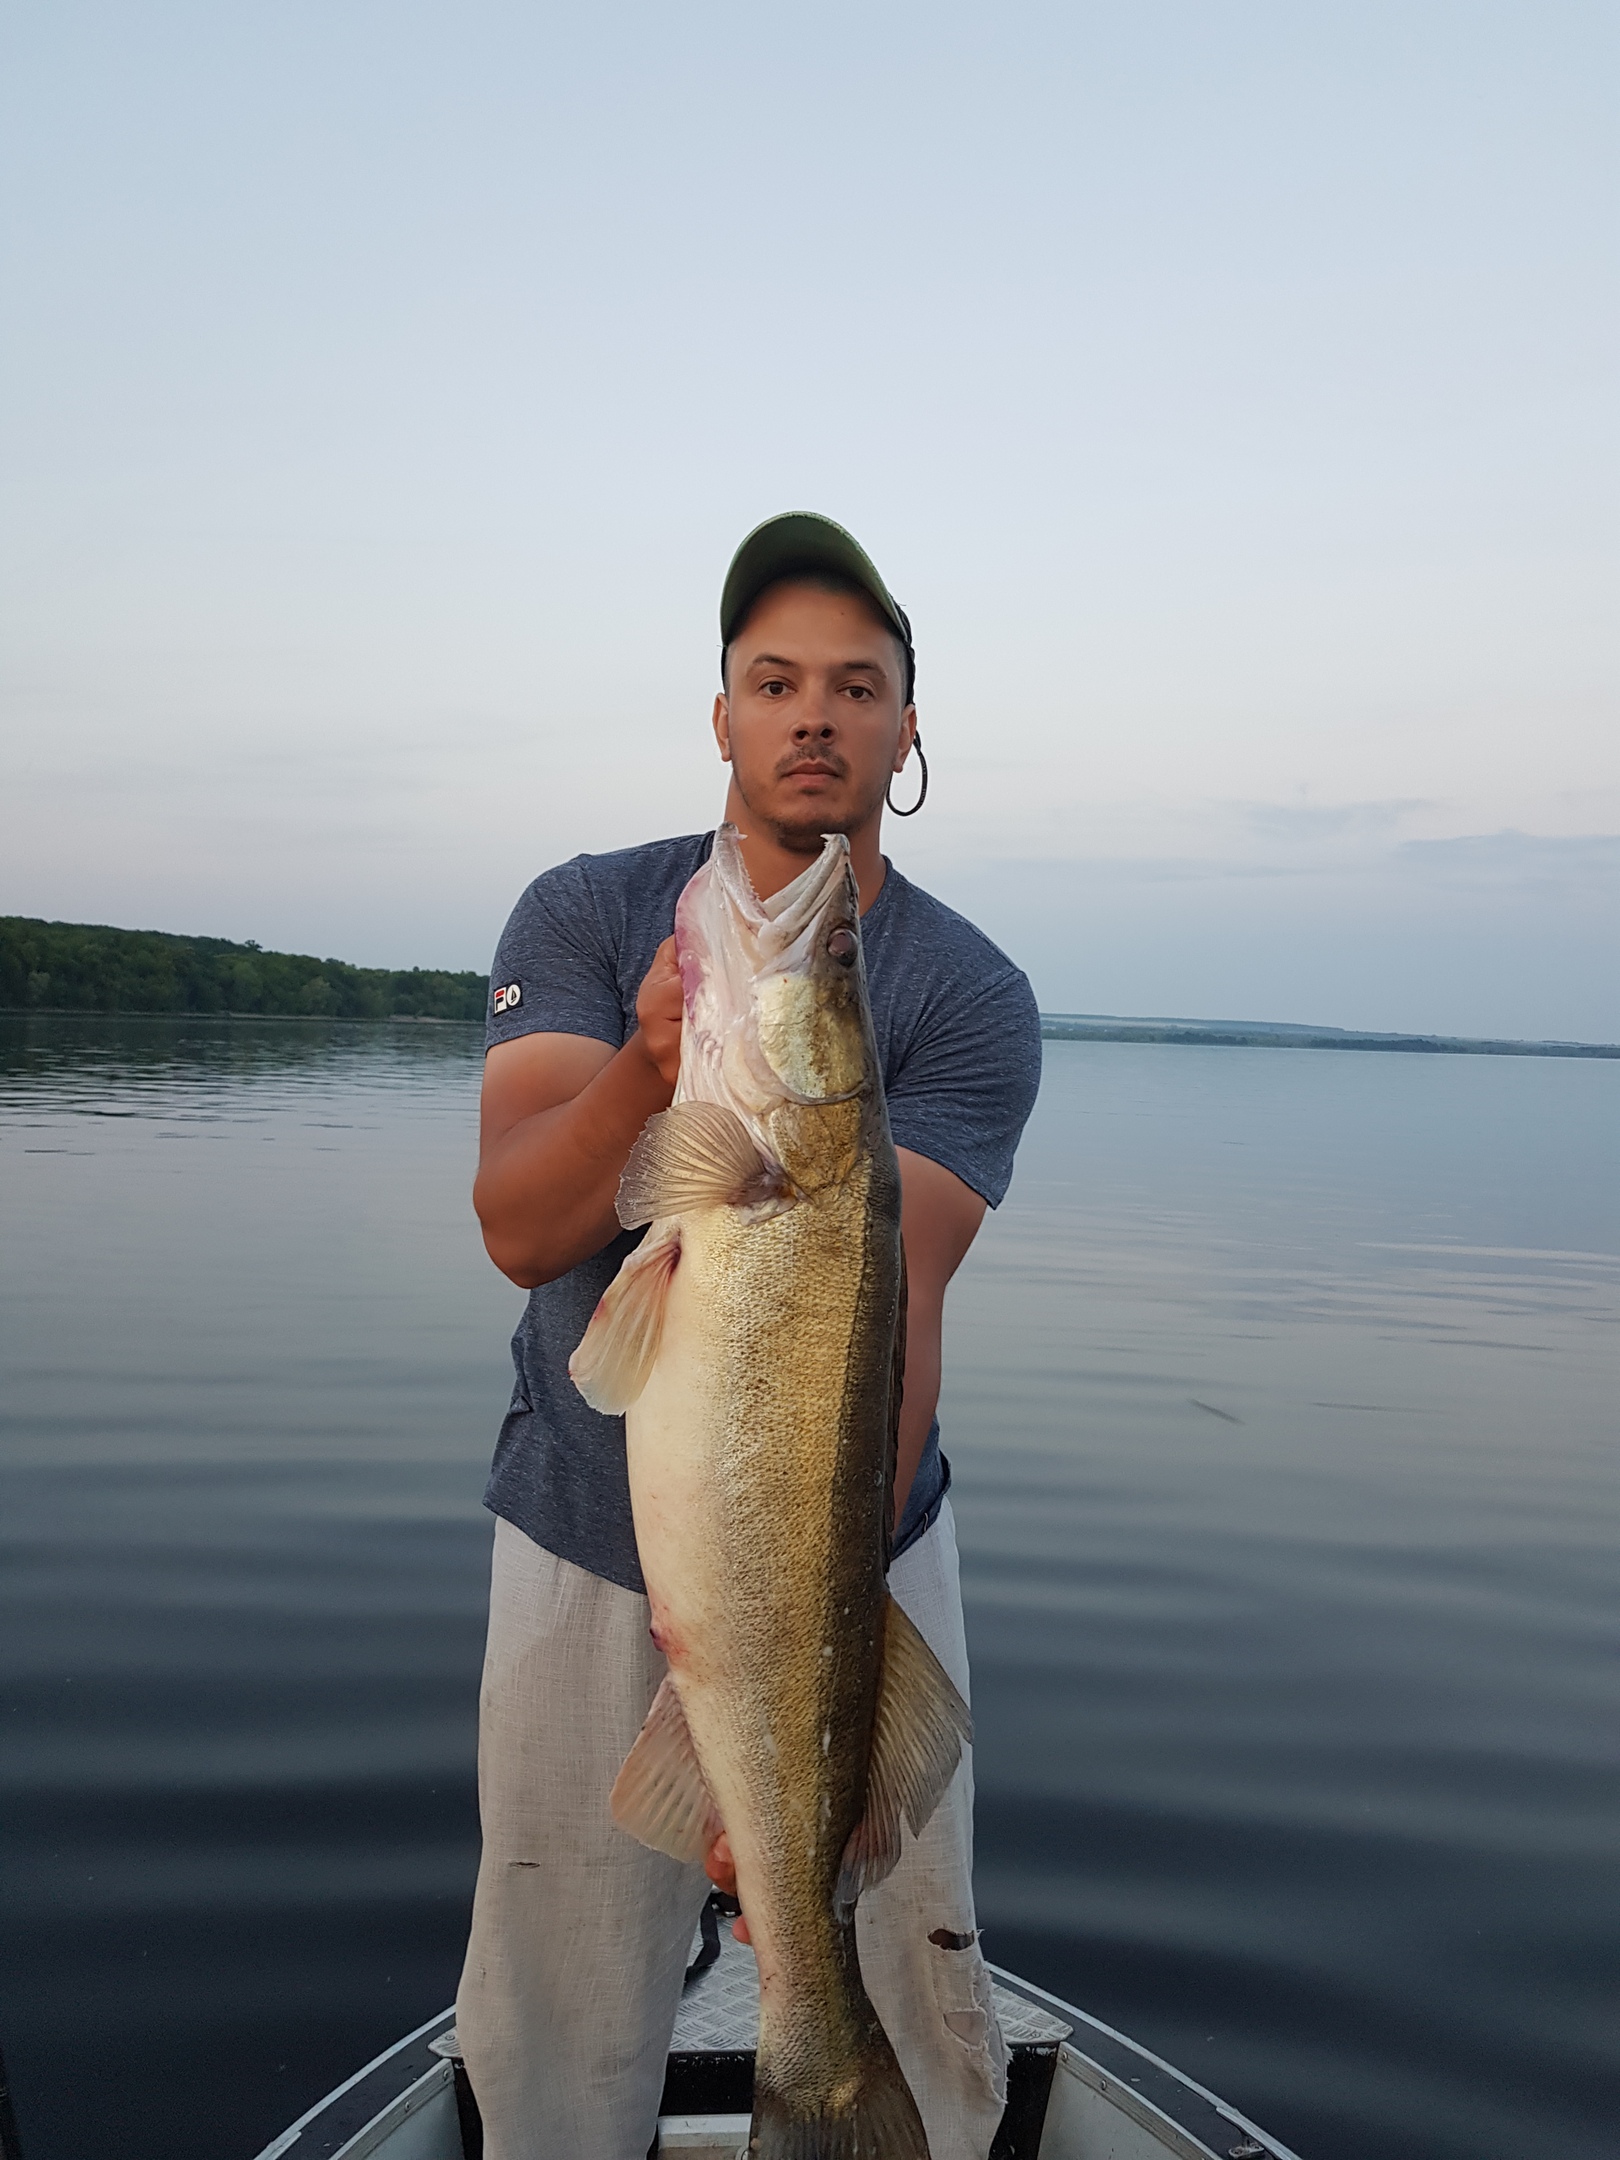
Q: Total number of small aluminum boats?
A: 1